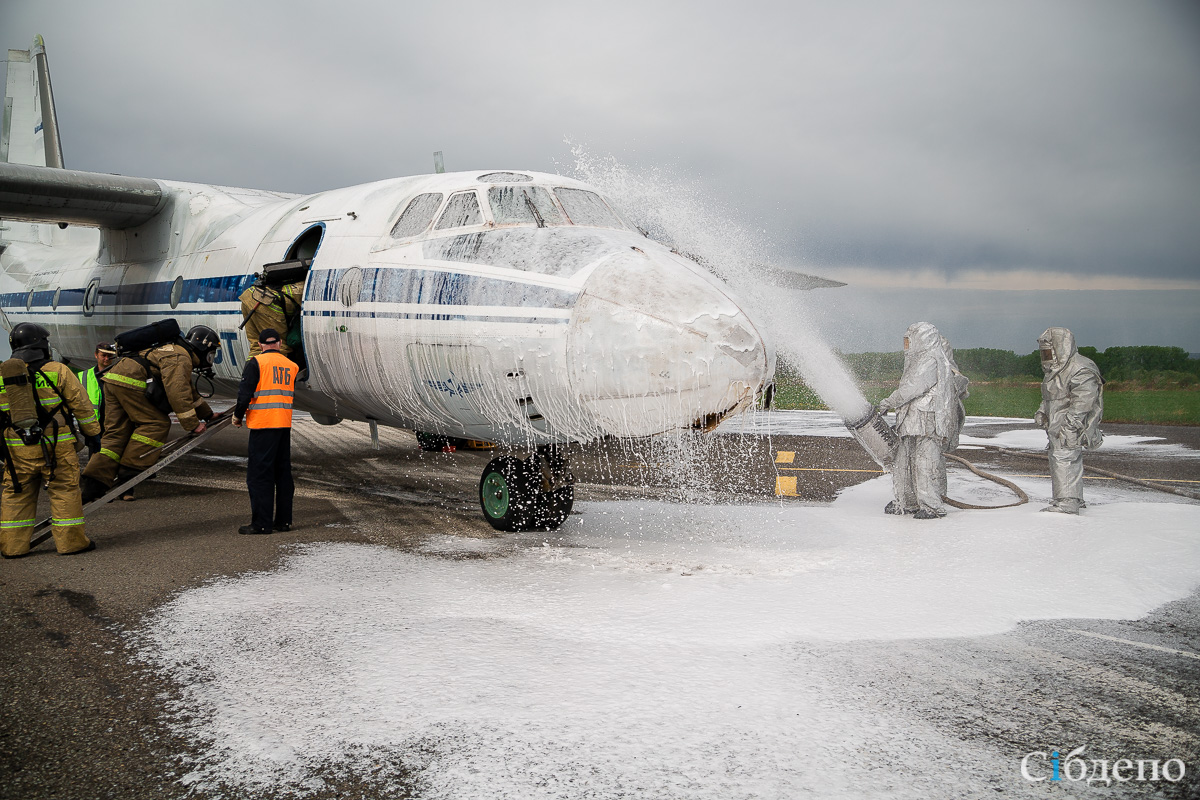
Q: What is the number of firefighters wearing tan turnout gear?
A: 3